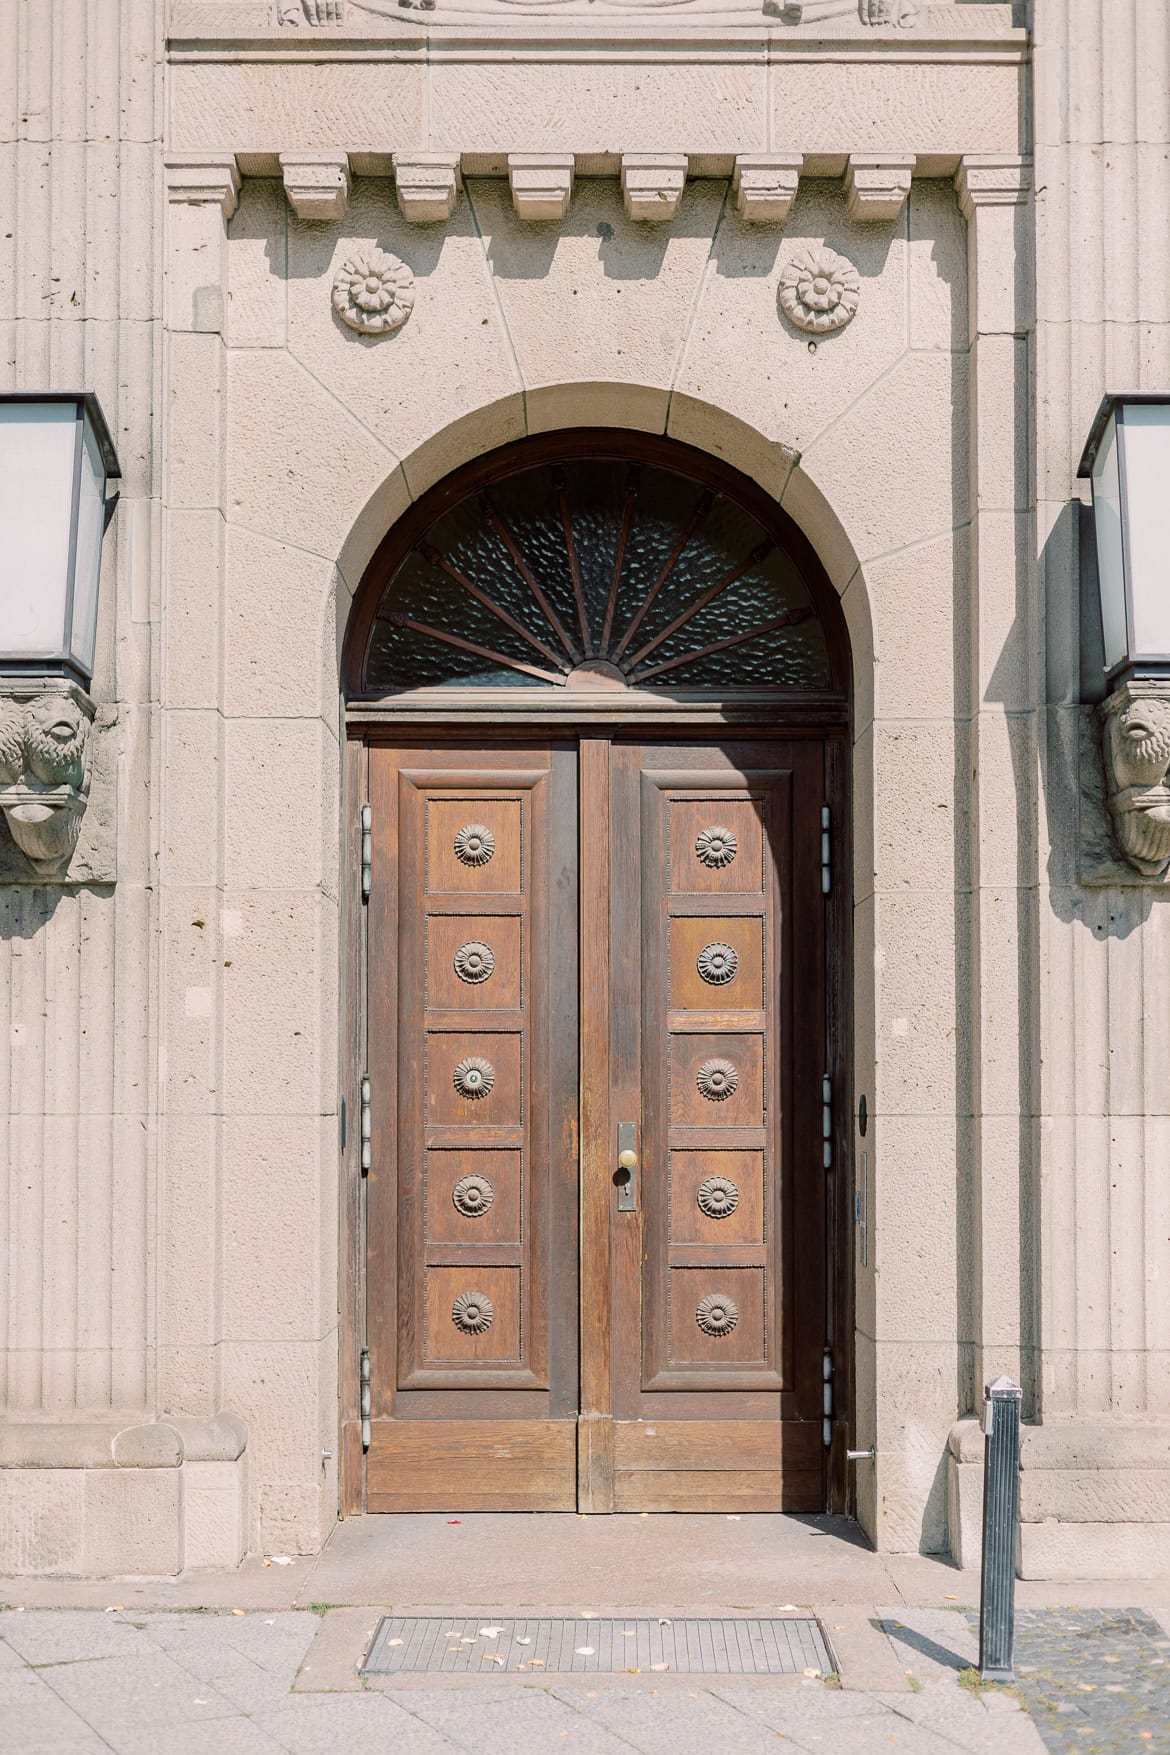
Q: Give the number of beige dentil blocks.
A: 6